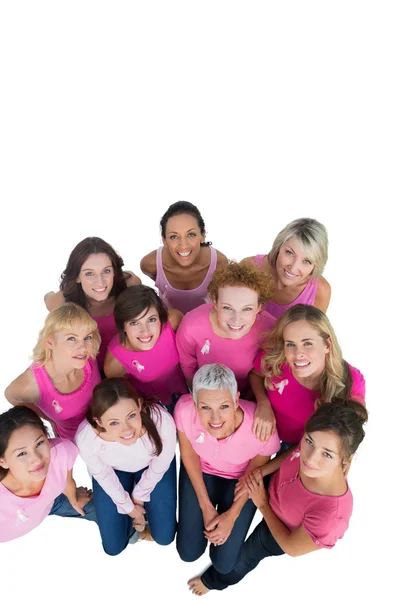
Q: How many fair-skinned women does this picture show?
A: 10